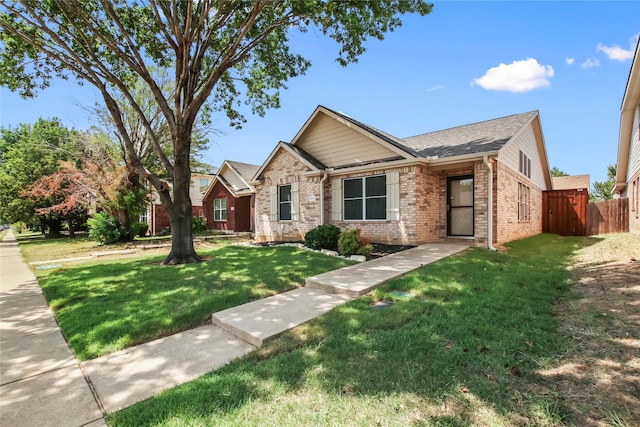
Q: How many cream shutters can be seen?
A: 4